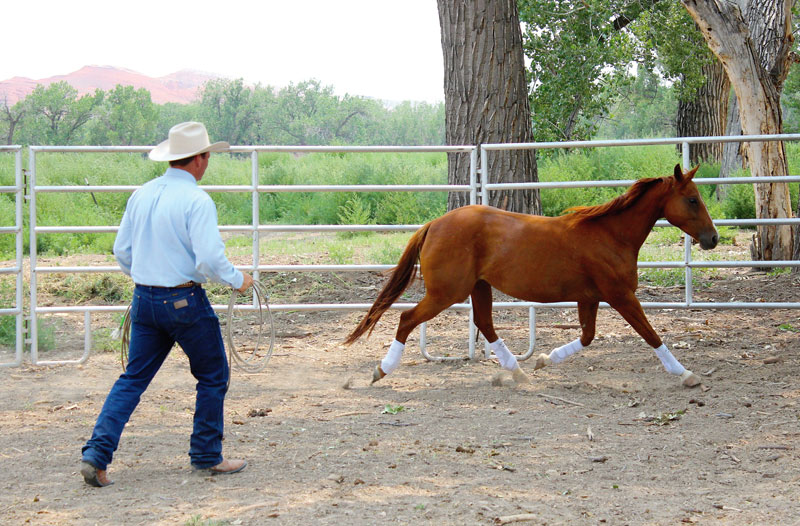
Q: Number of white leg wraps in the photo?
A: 4